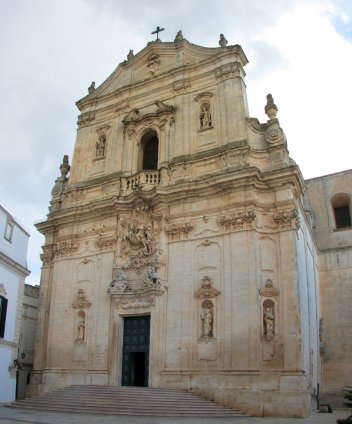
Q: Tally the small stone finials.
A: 6